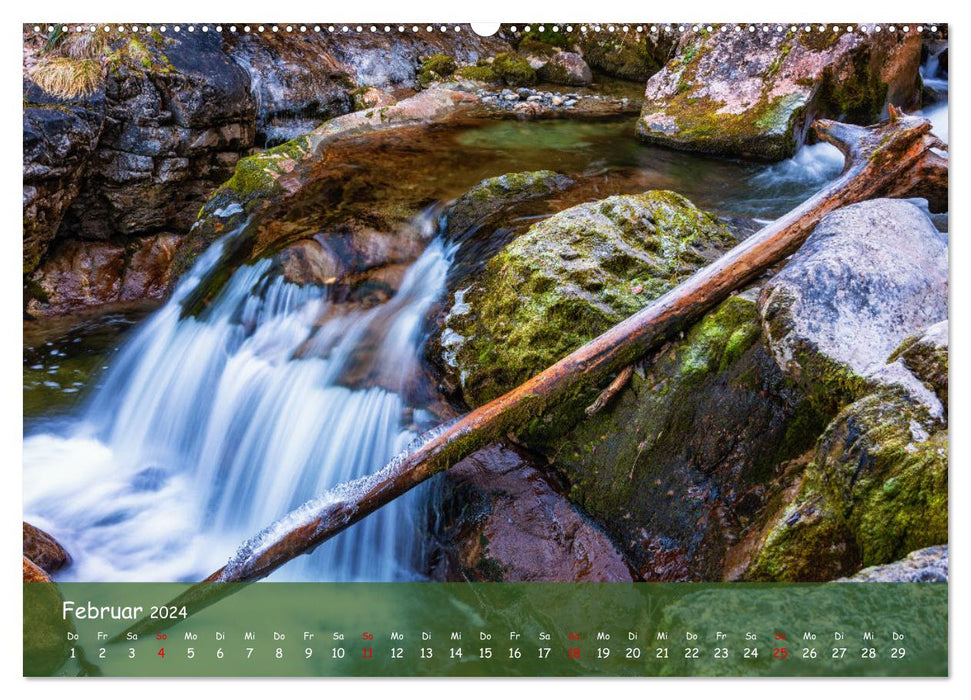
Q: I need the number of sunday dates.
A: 4